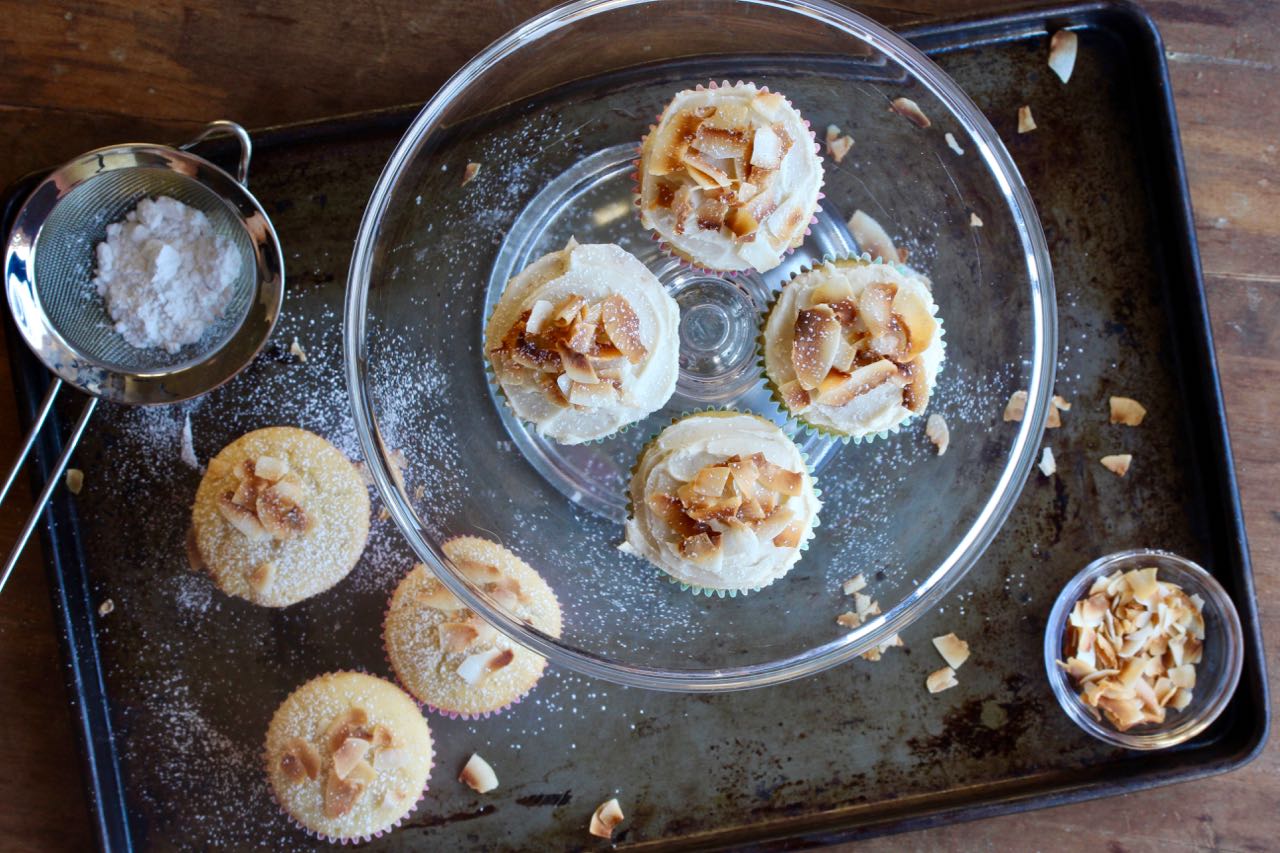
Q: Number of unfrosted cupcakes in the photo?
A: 3